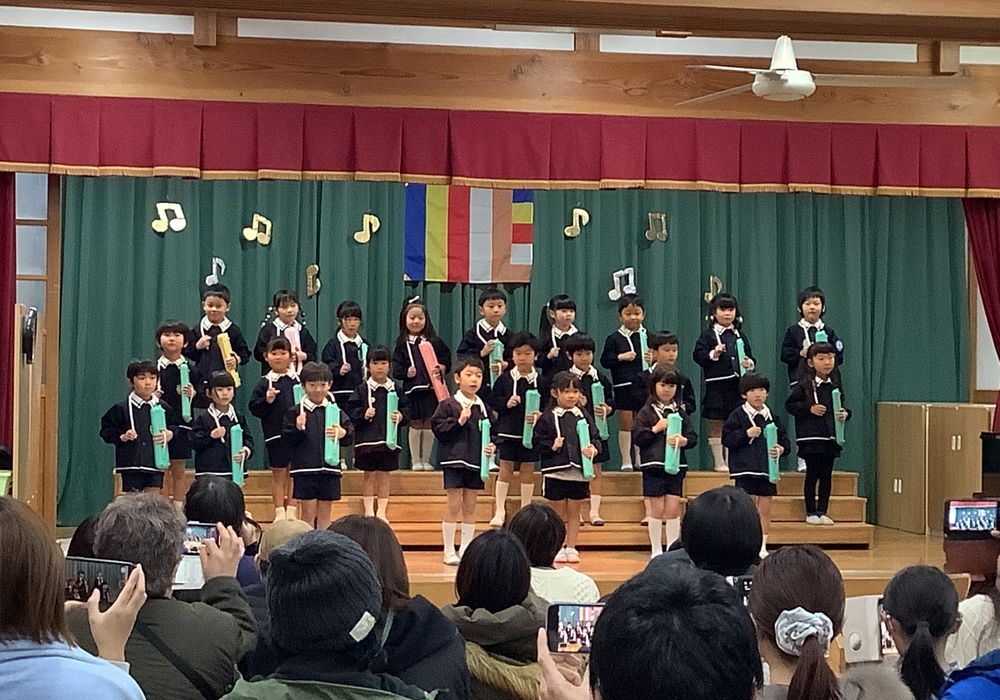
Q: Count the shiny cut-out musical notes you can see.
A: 9